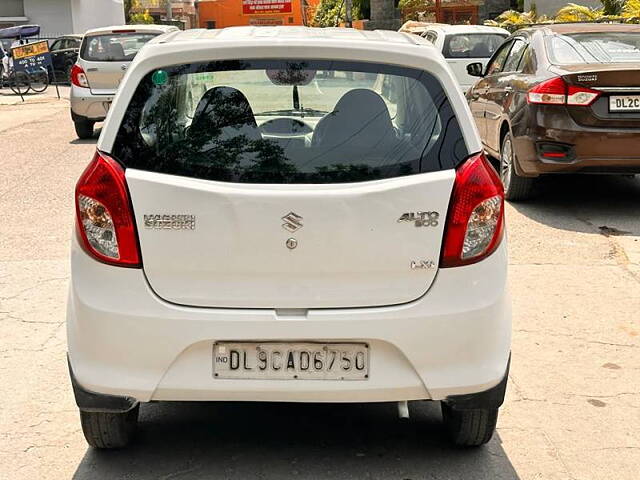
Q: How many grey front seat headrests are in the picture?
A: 2